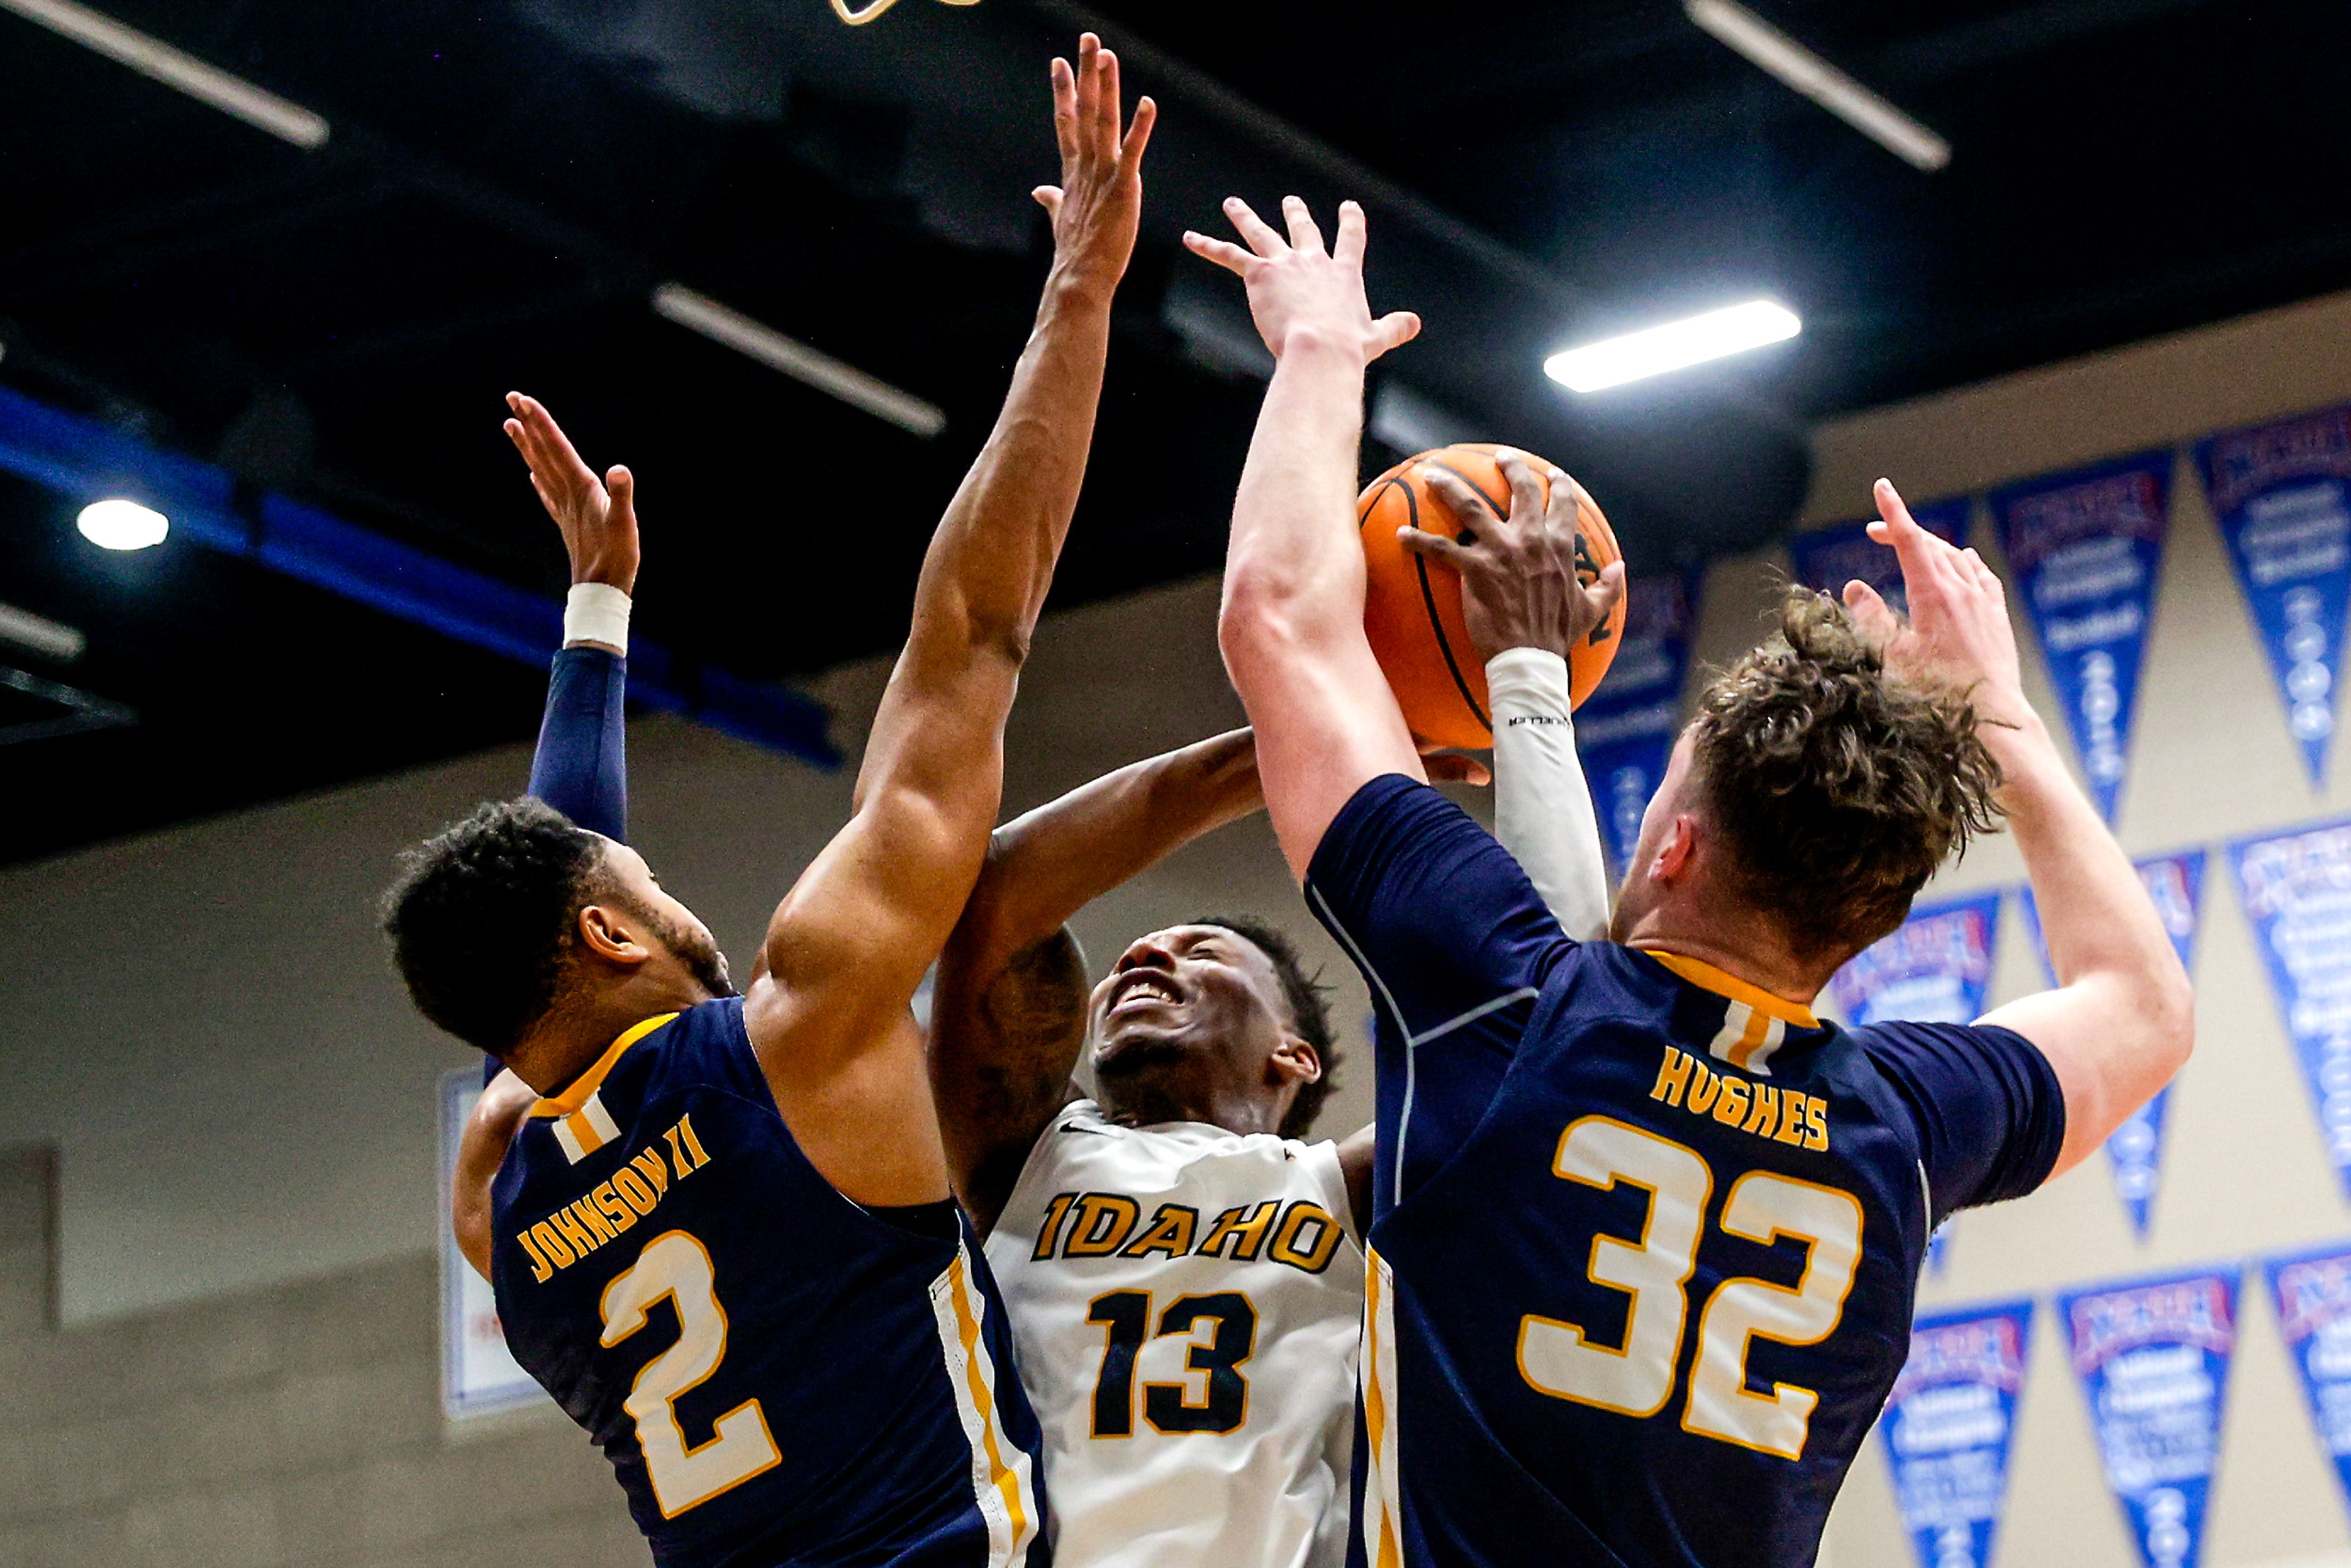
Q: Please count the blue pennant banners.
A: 10